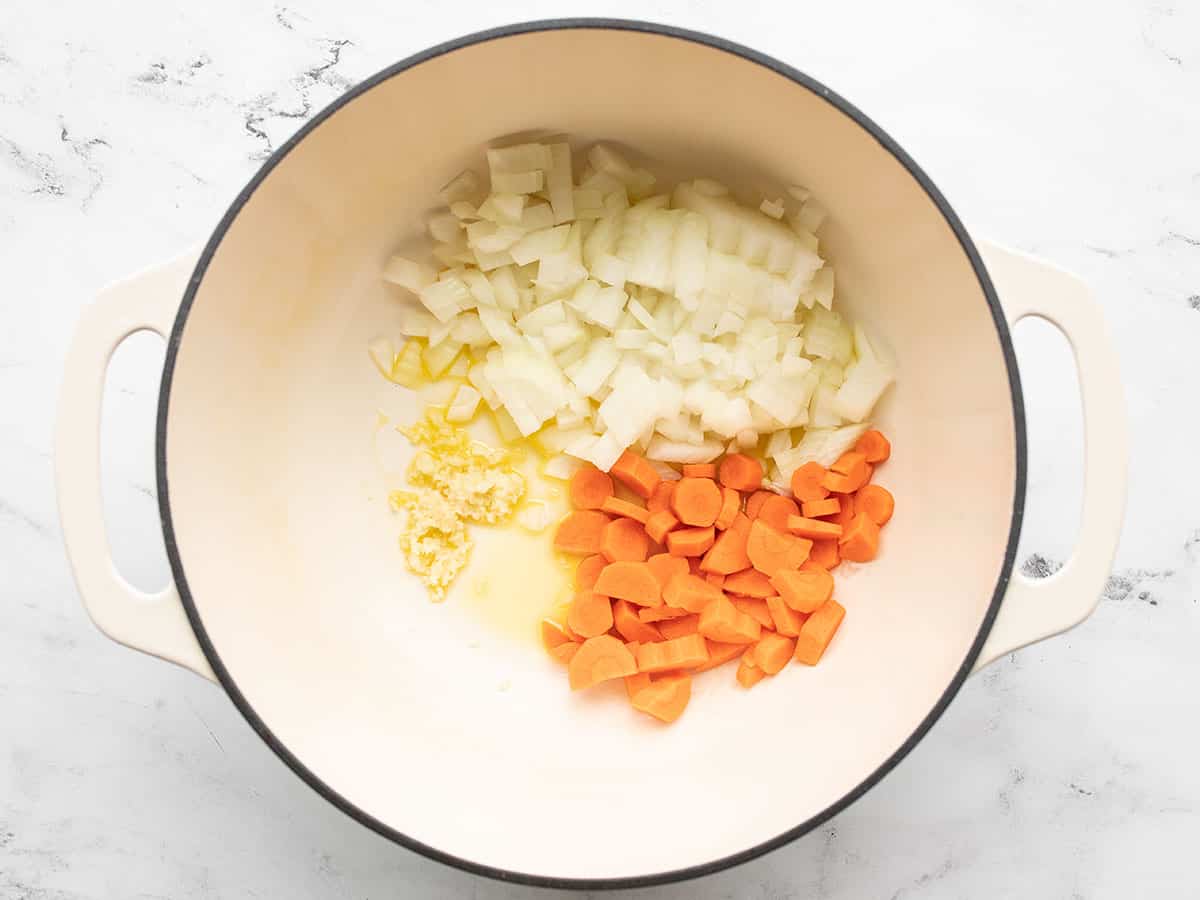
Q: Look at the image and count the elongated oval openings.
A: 2